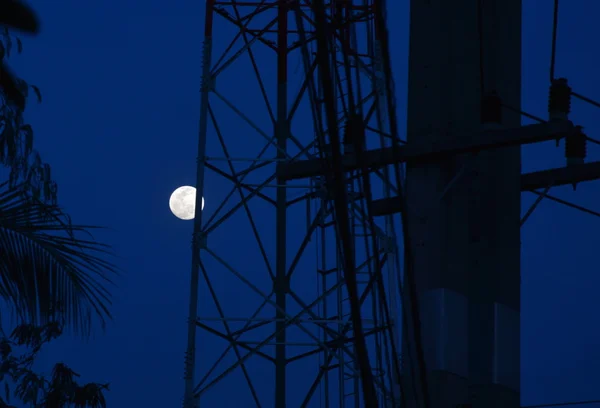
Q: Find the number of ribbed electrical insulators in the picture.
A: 4